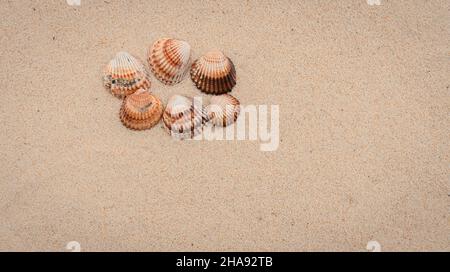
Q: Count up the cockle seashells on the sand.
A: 6